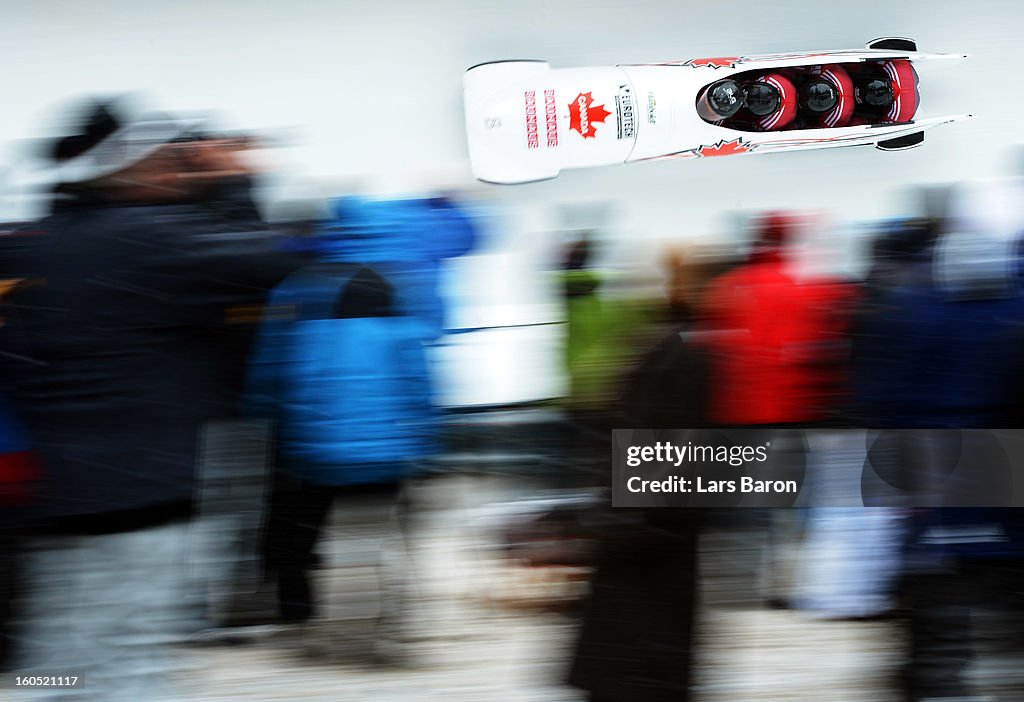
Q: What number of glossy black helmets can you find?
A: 4